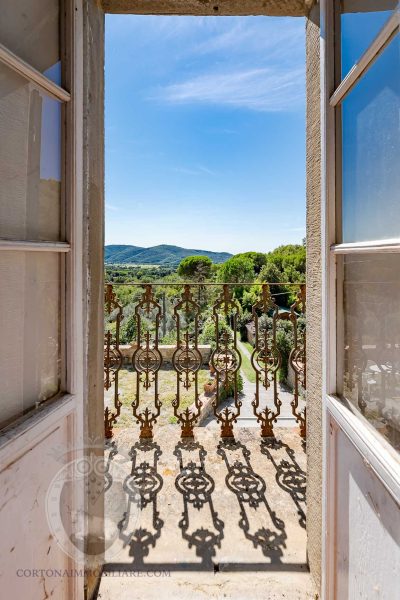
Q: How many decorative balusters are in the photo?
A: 6